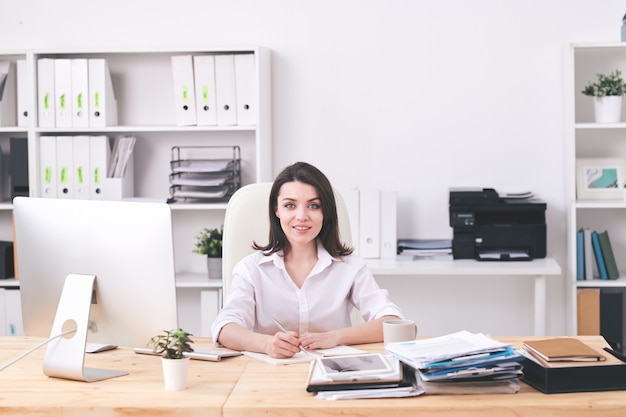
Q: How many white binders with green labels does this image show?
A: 10